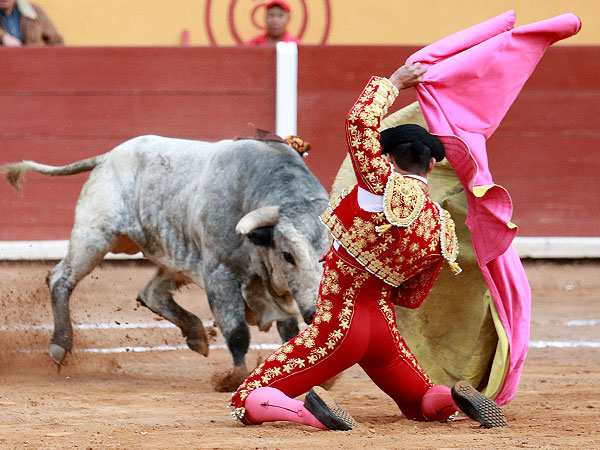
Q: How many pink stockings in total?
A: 2